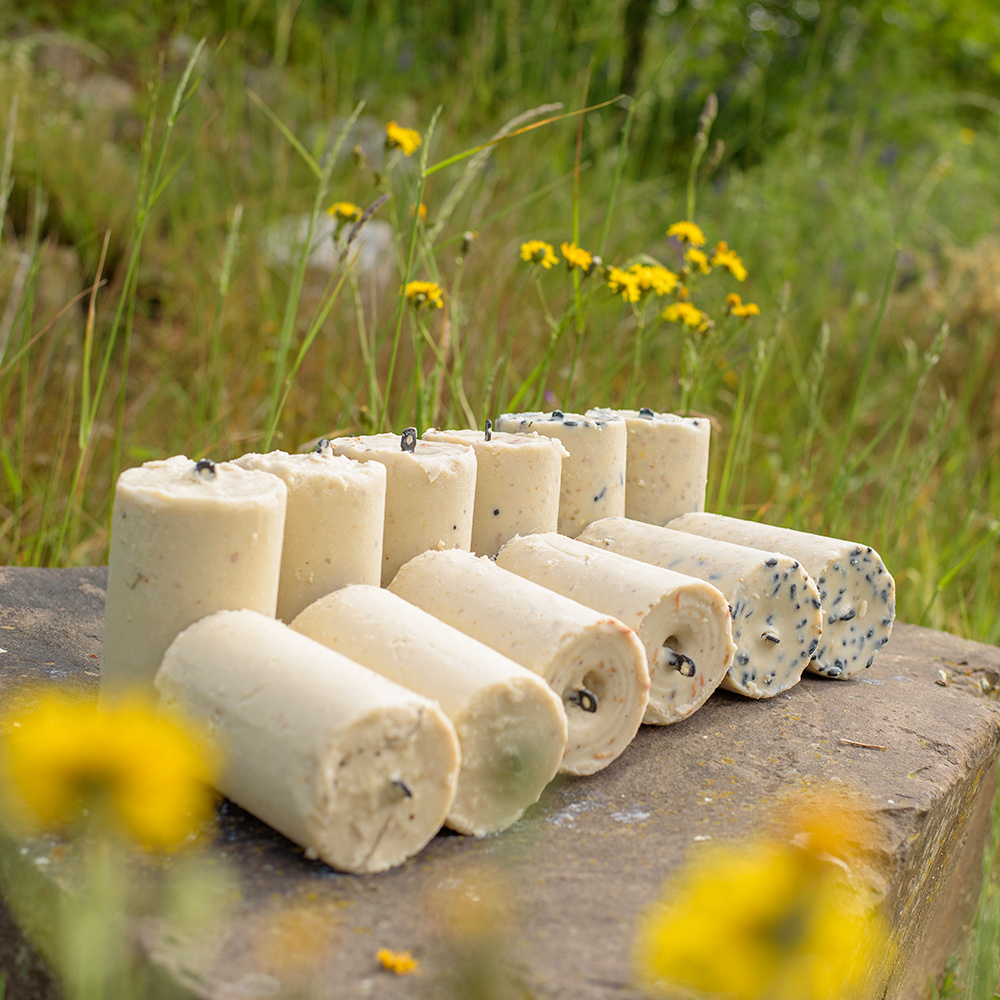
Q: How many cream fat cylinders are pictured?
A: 12